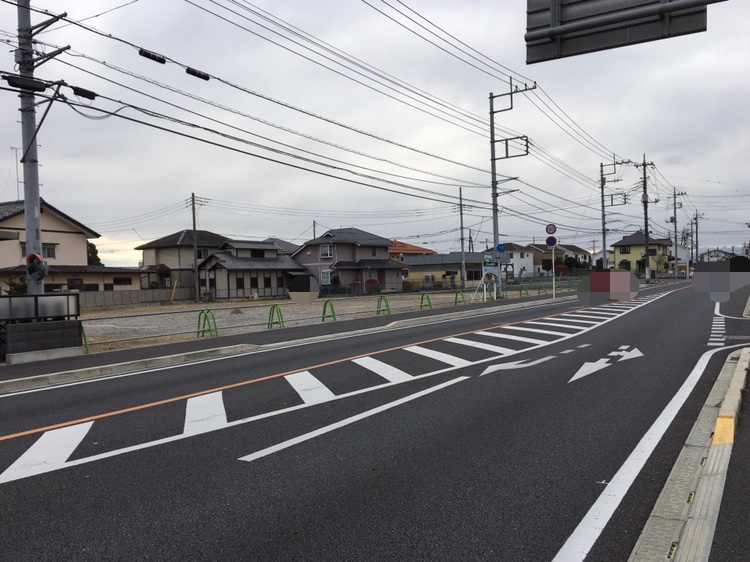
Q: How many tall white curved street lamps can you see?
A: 0